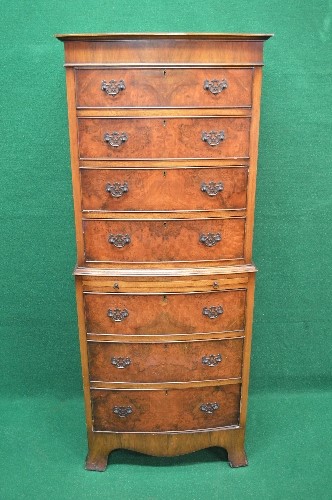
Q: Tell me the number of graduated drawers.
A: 7